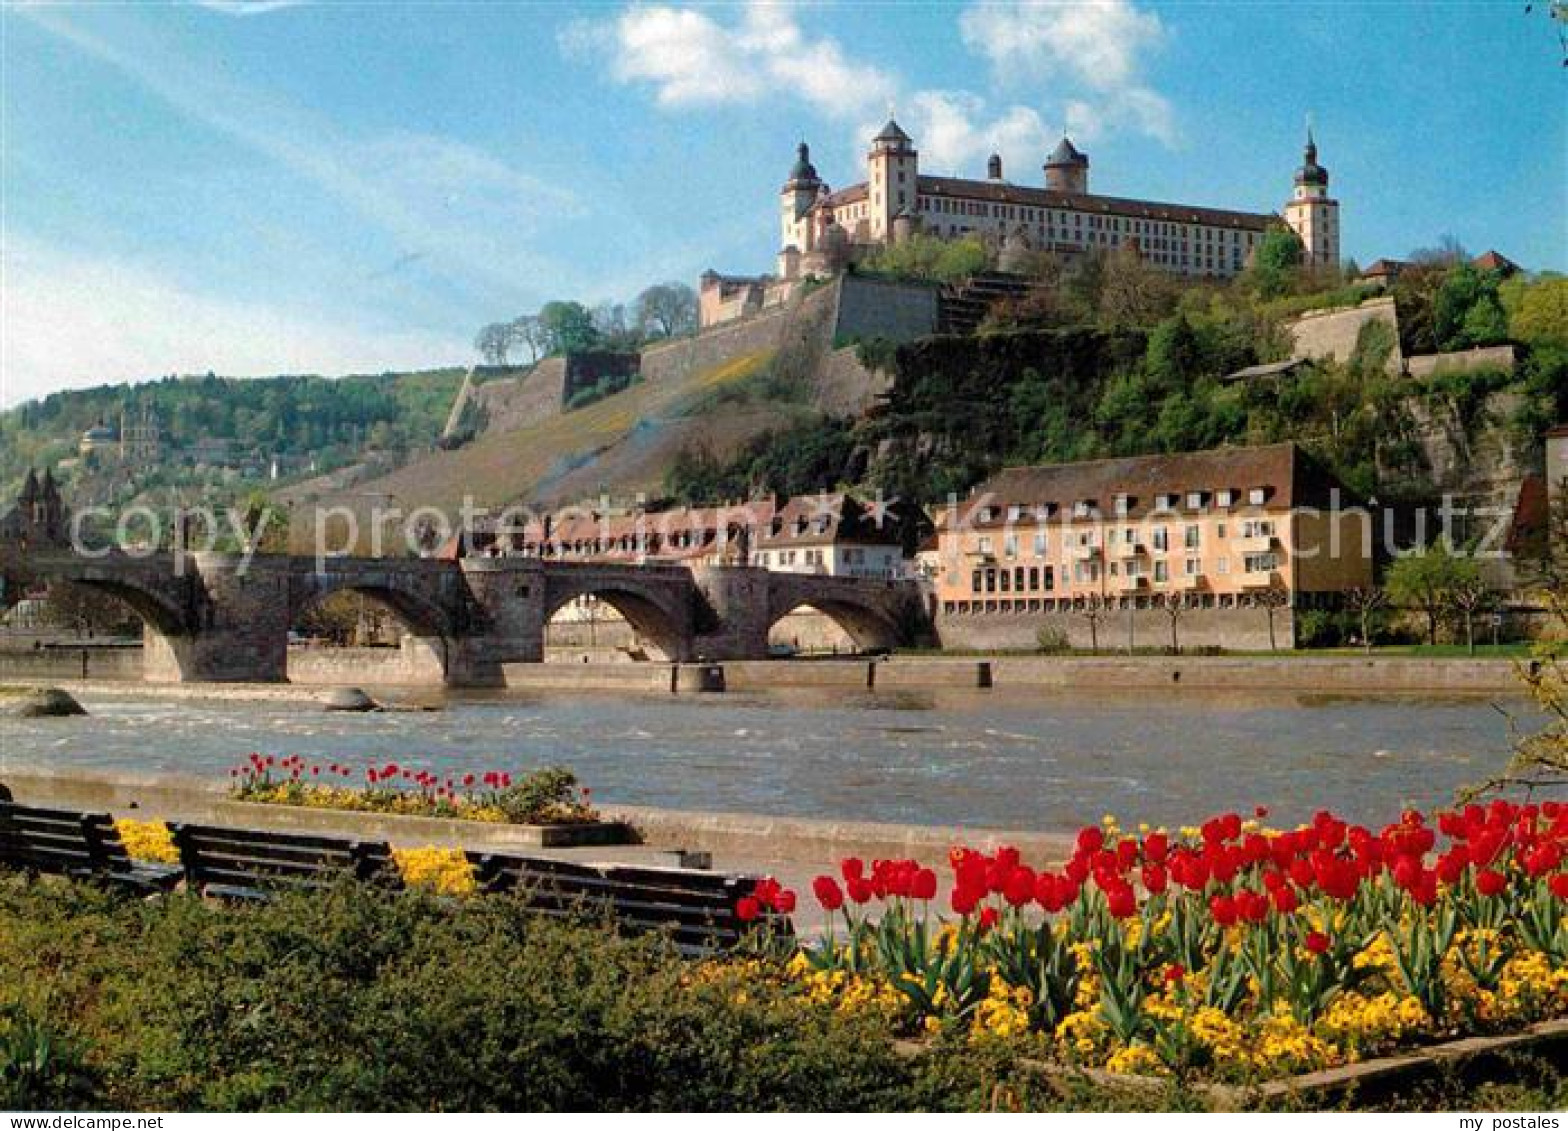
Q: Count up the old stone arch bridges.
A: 1